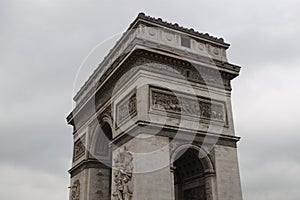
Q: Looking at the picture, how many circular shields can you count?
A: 4